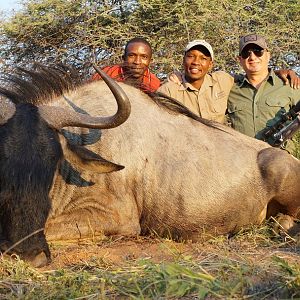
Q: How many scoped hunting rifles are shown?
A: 1